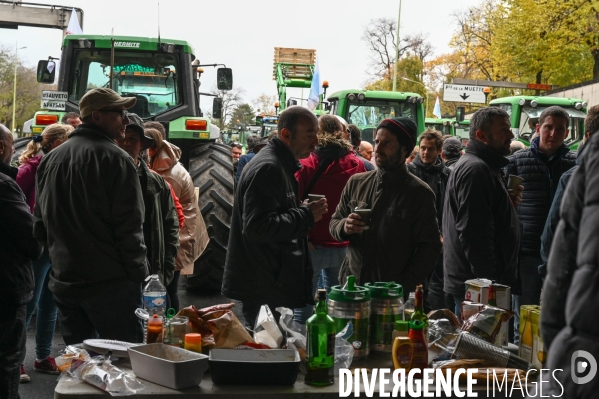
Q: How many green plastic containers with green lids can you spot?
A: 2